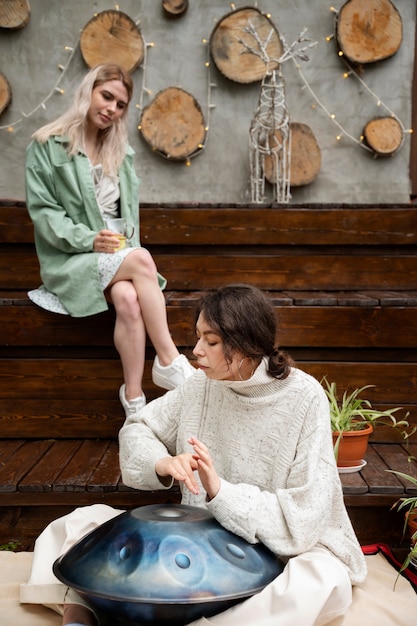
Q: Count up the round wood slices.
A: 9